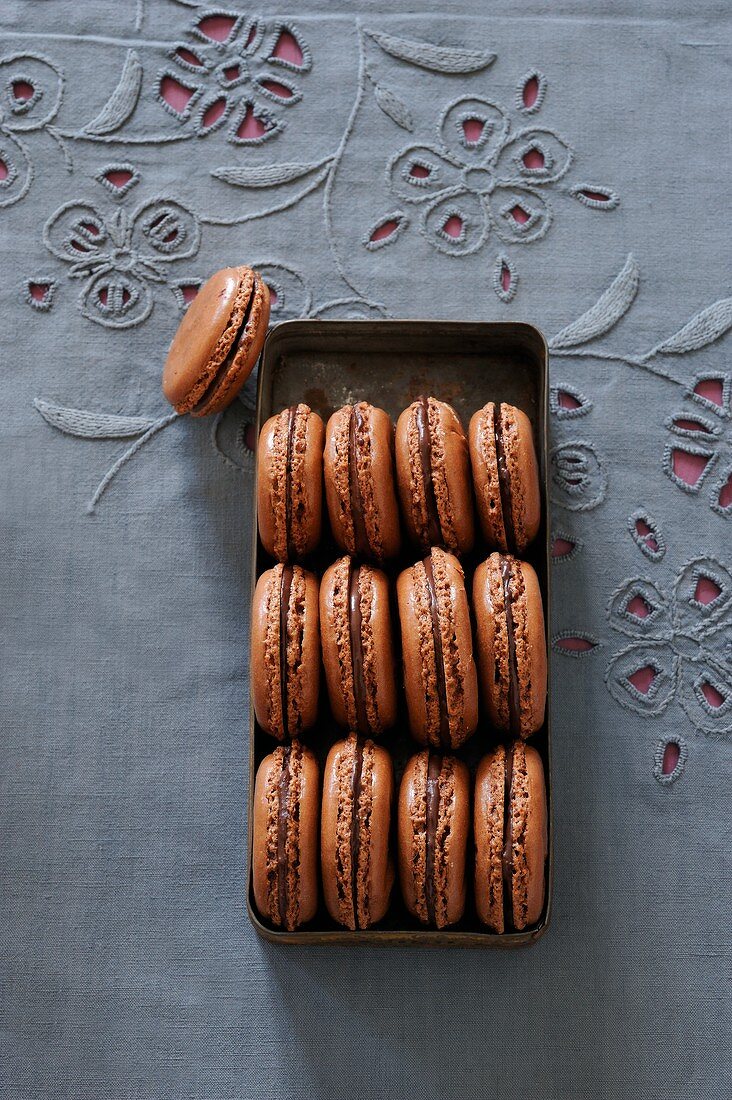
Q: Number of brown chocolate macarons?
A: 13